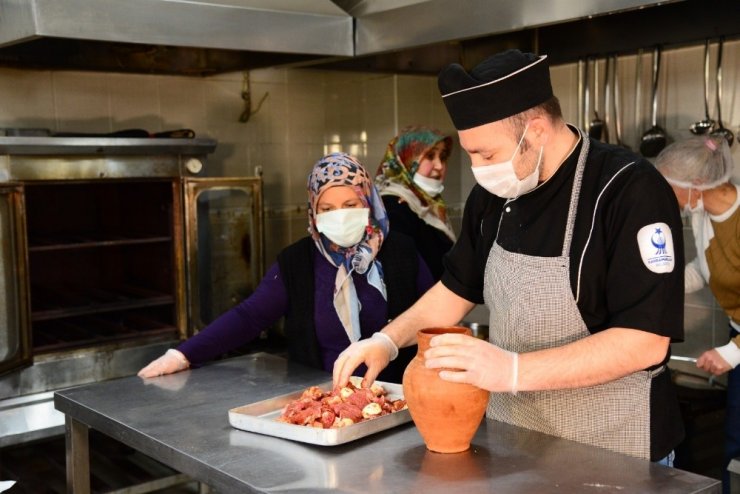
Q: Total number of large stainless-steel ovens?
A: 1